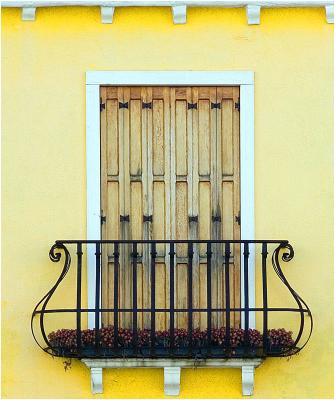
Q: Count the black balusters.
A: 11